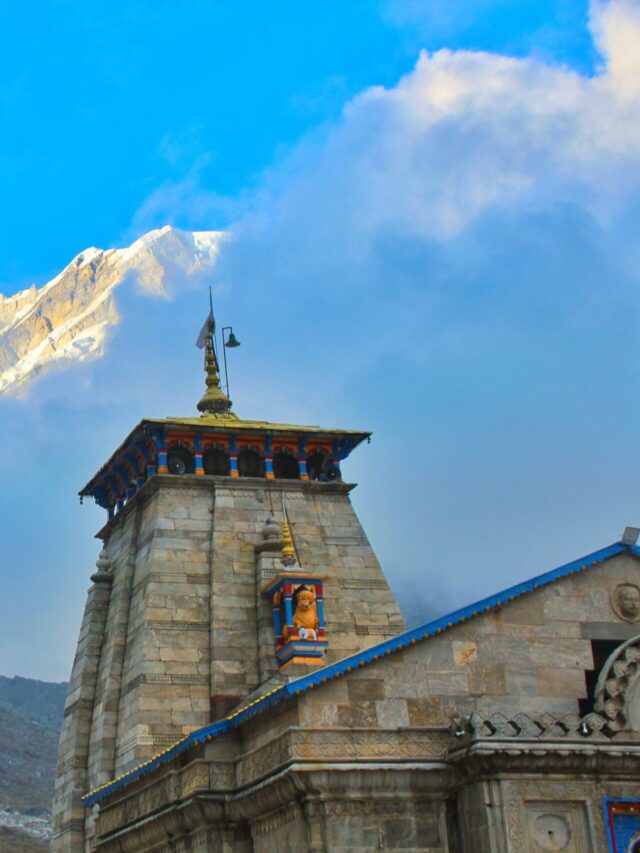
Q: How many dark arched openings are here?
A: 5